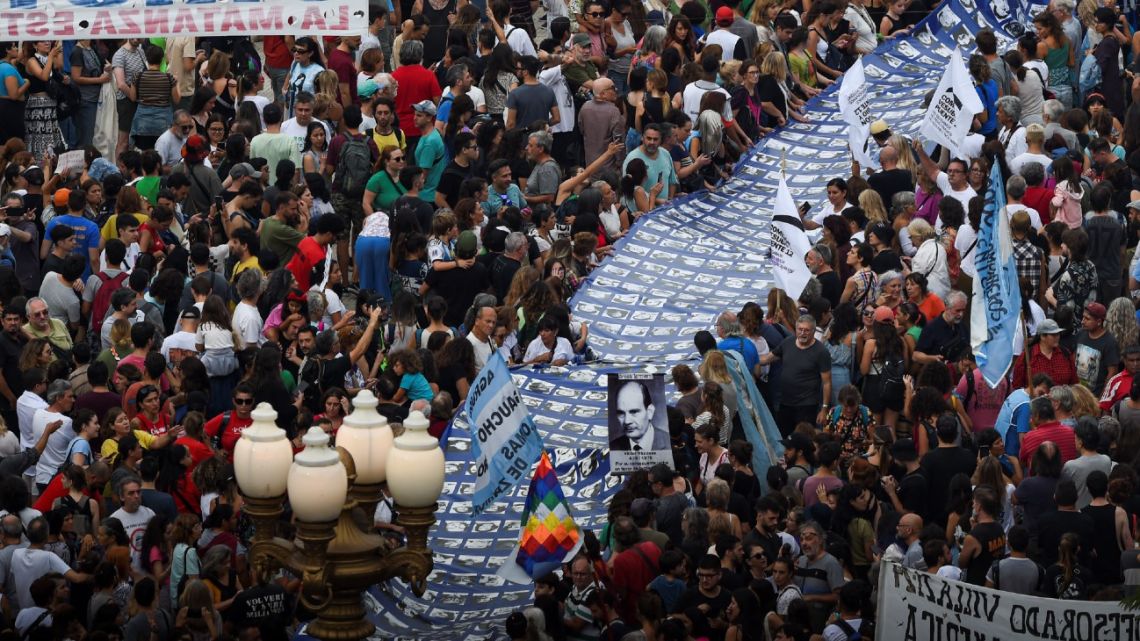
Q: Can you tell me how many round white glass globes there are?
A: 4